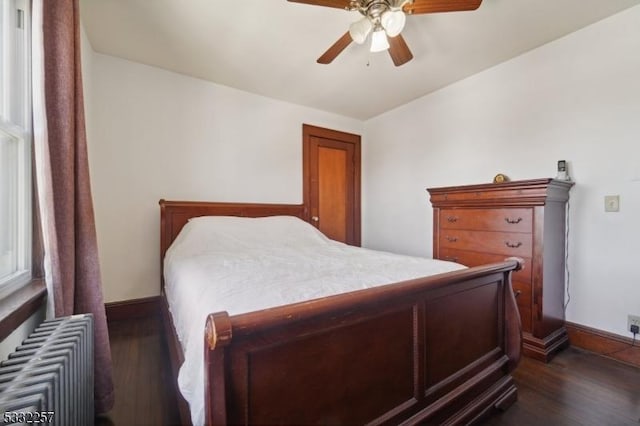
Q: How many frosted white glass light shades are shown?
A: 3